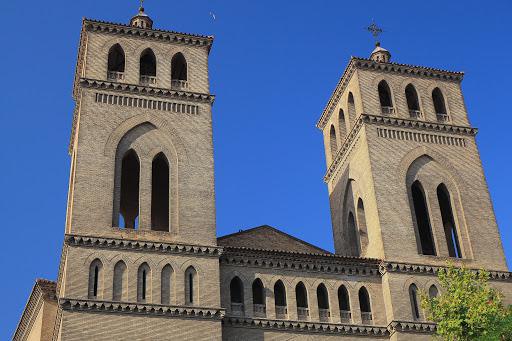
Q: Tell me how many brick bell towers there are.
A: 2